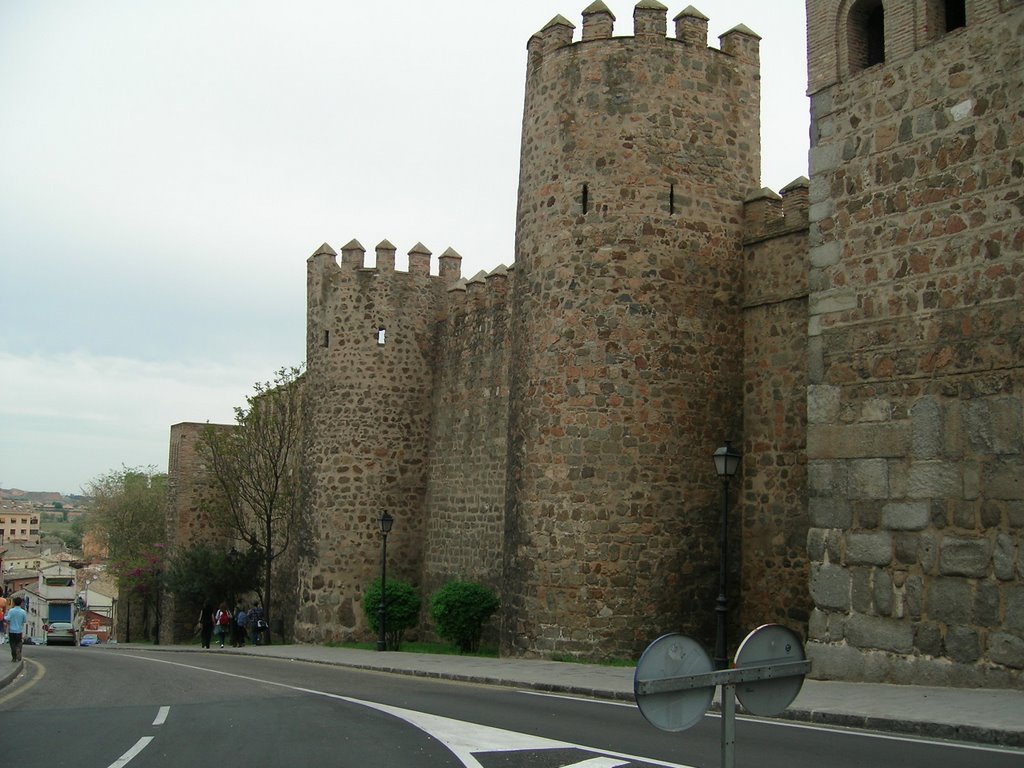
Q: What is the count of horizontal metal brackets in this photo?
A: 1